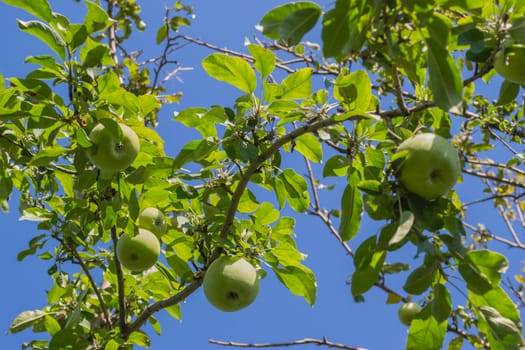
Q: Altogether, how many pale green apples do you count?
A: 7